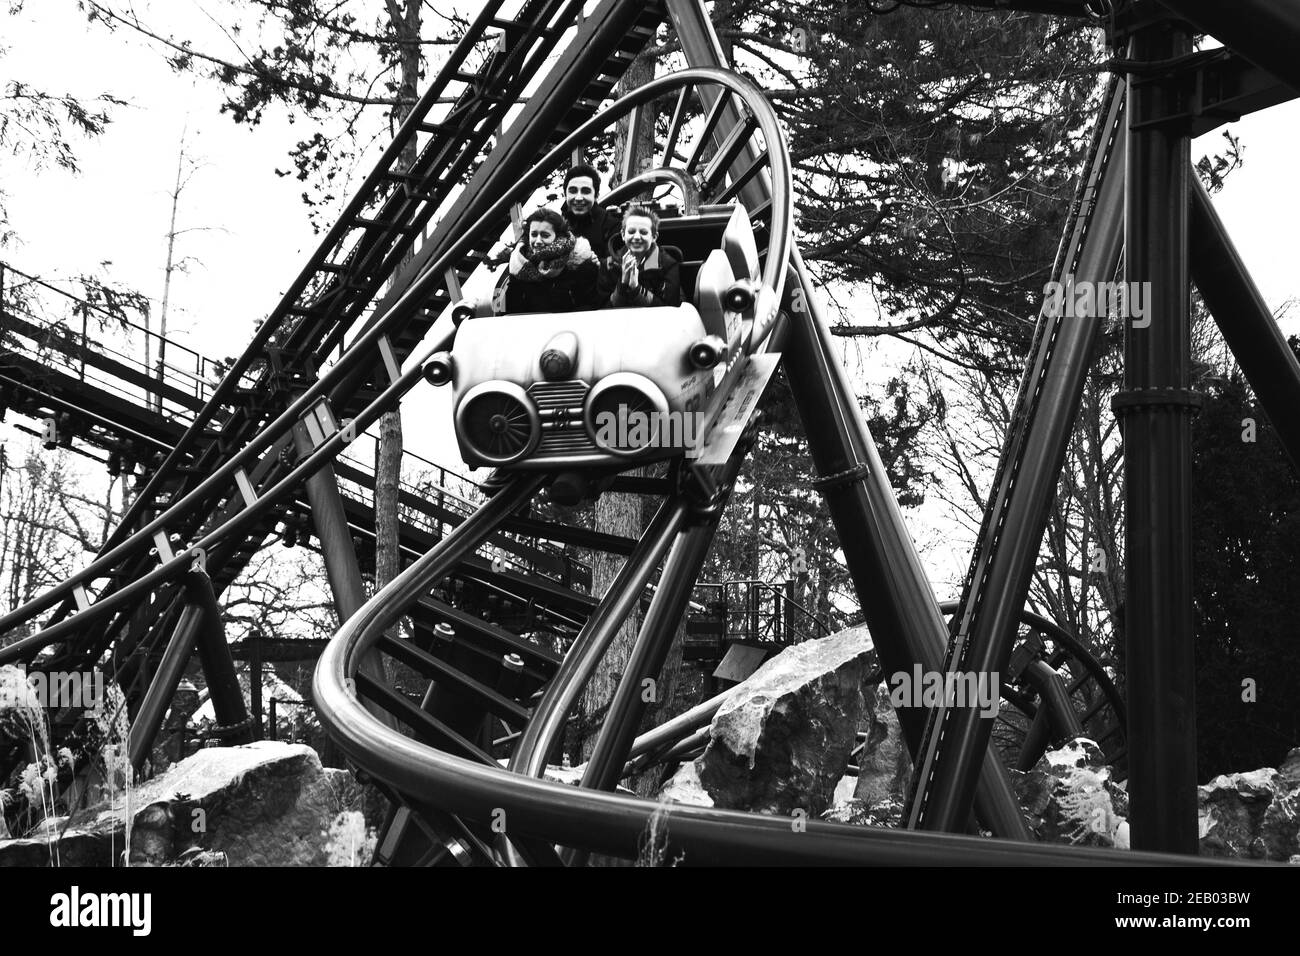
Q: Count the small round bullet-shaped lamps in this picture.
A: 4